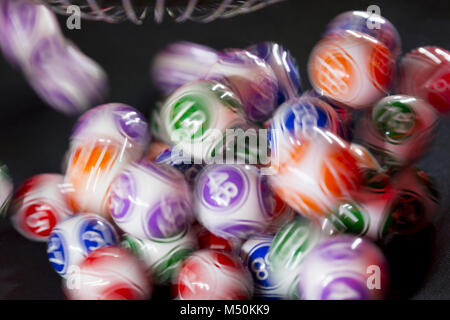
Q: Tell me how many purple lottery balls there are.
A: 8